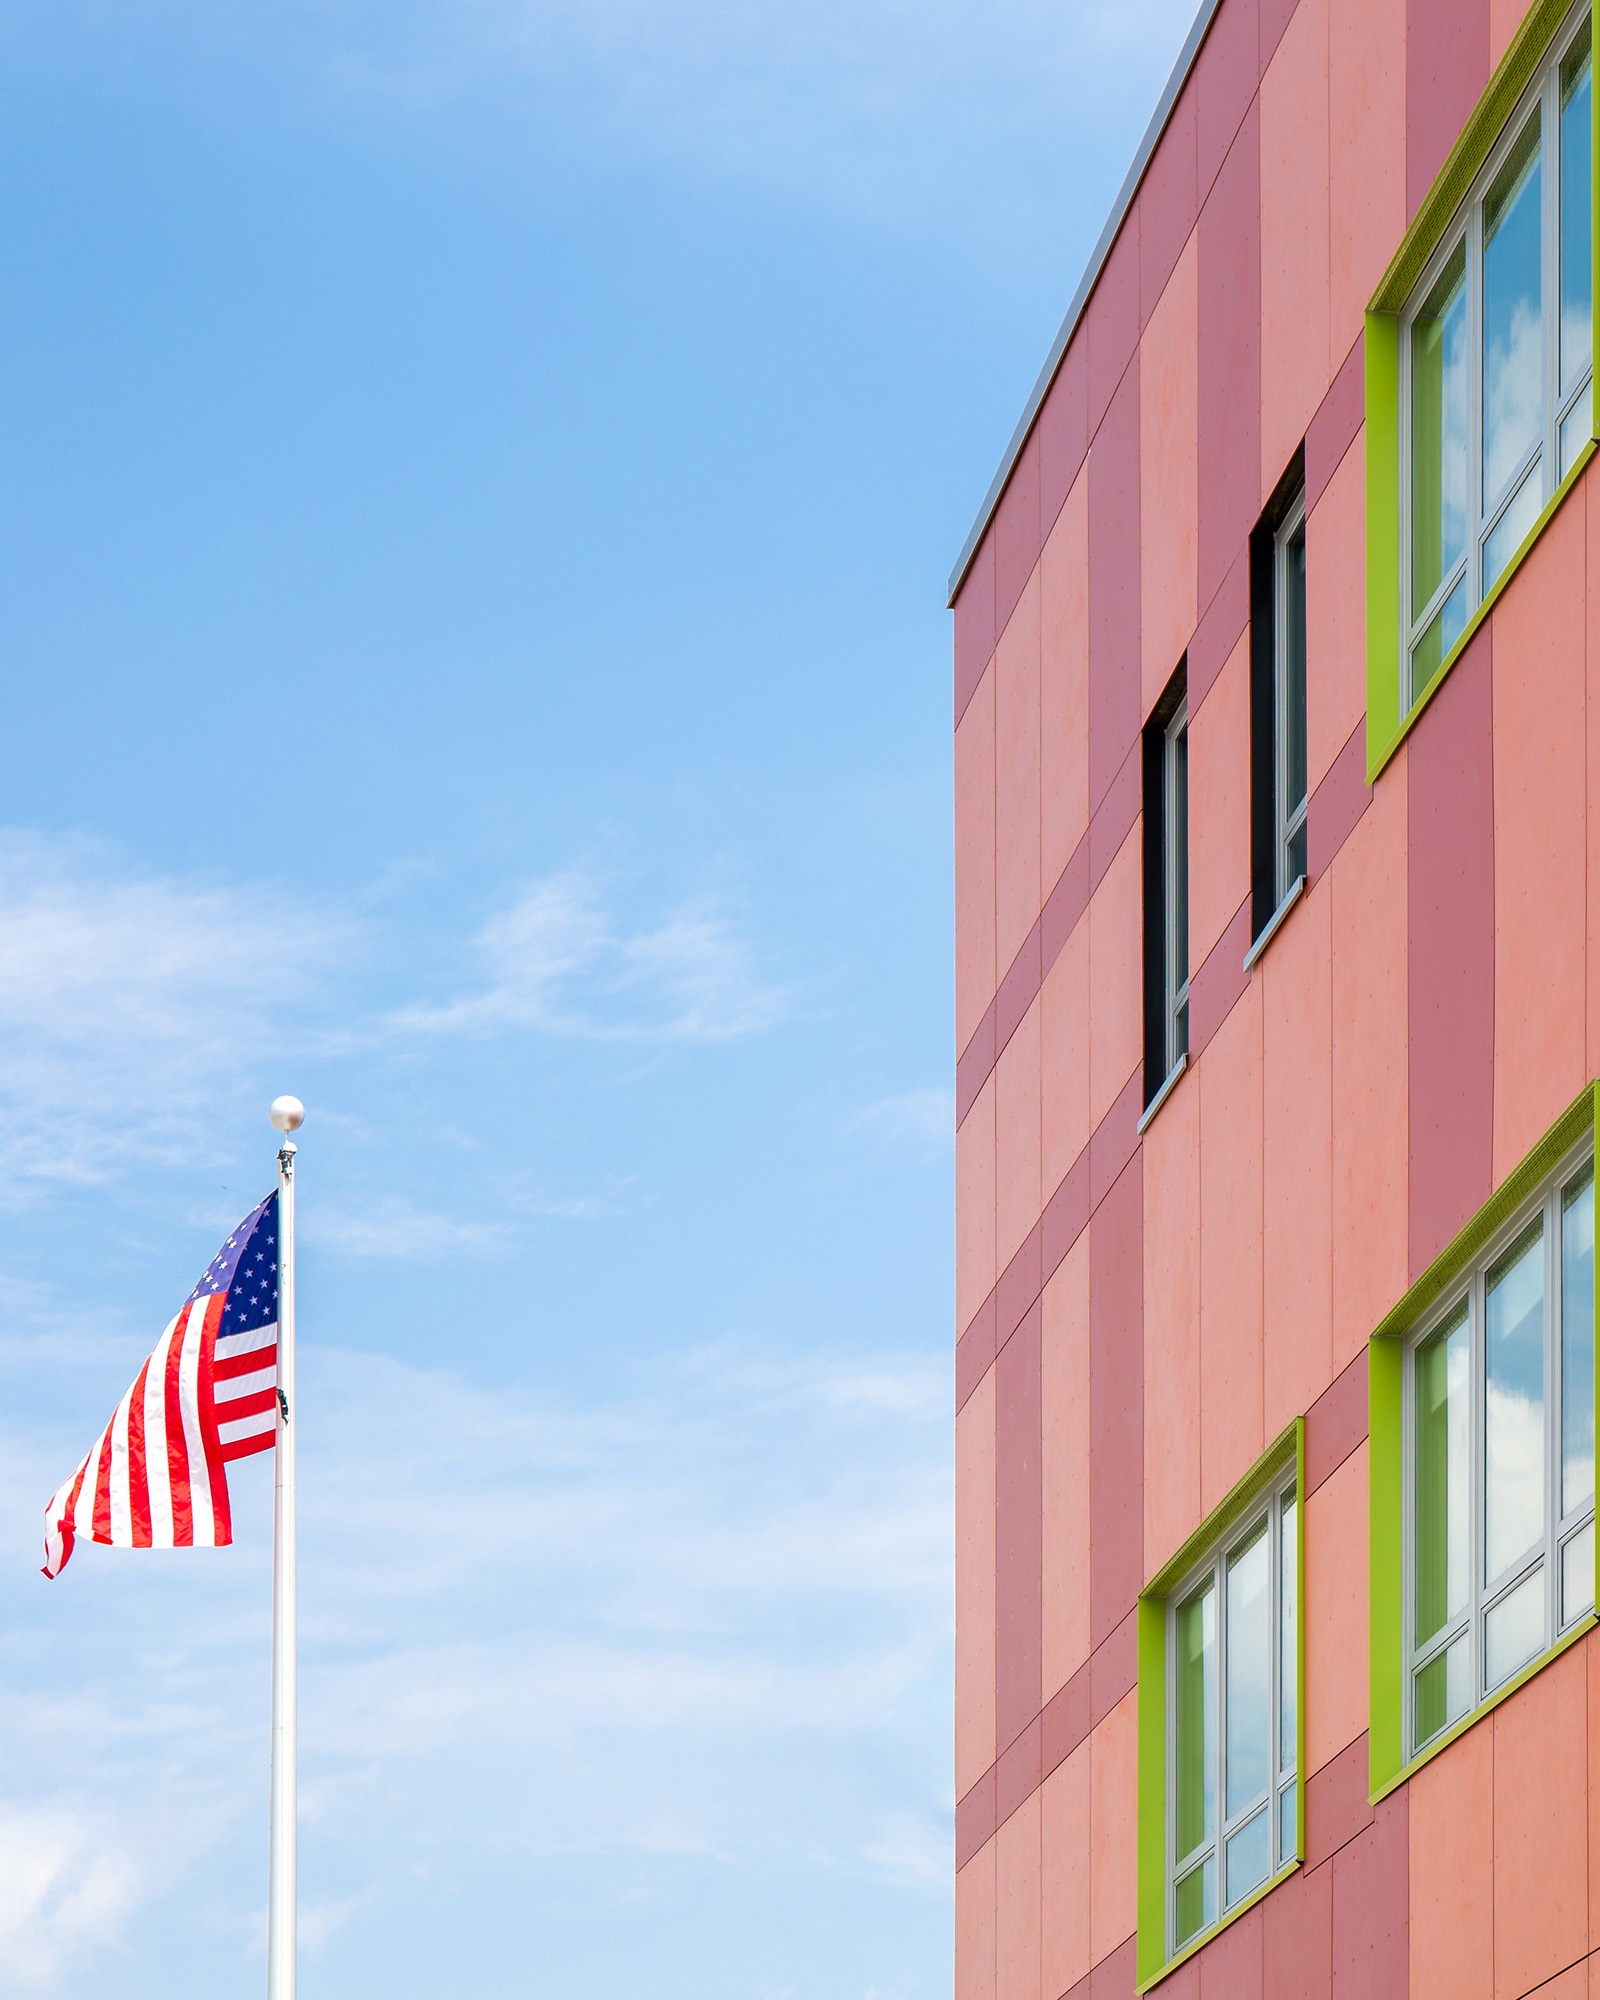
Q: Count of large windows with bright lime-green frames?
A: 3